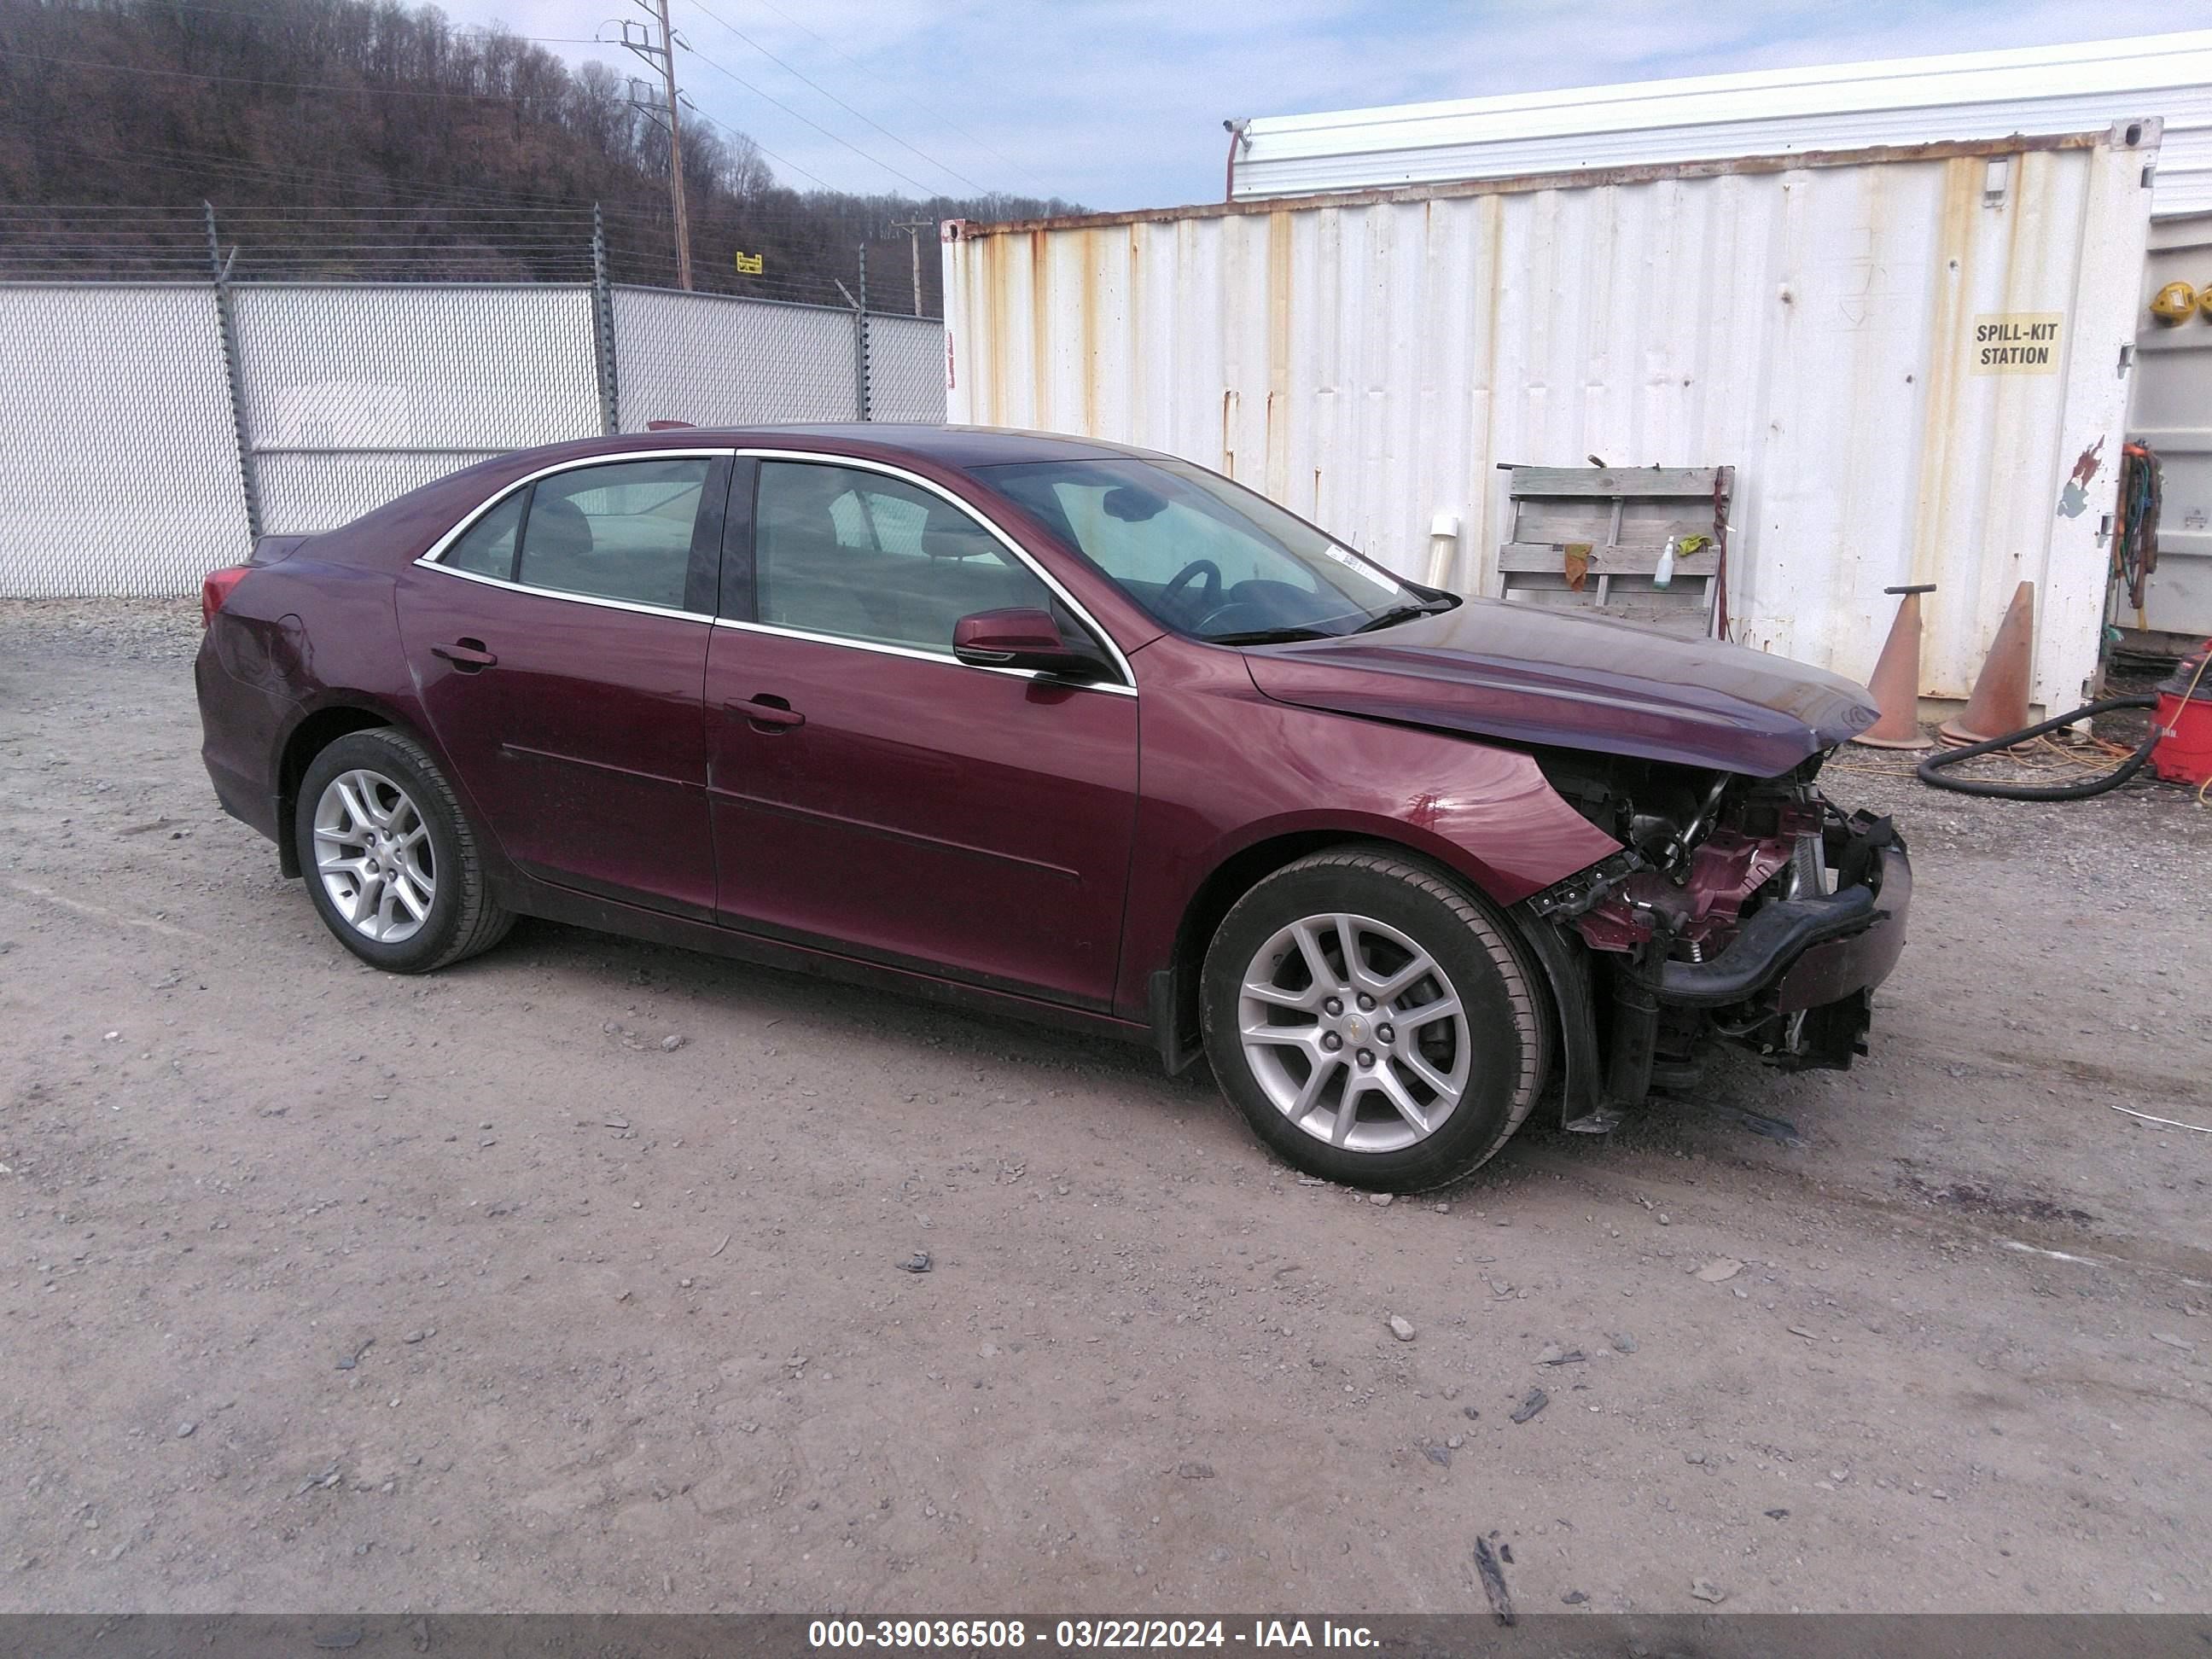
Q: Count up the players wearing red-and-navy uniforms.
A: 0